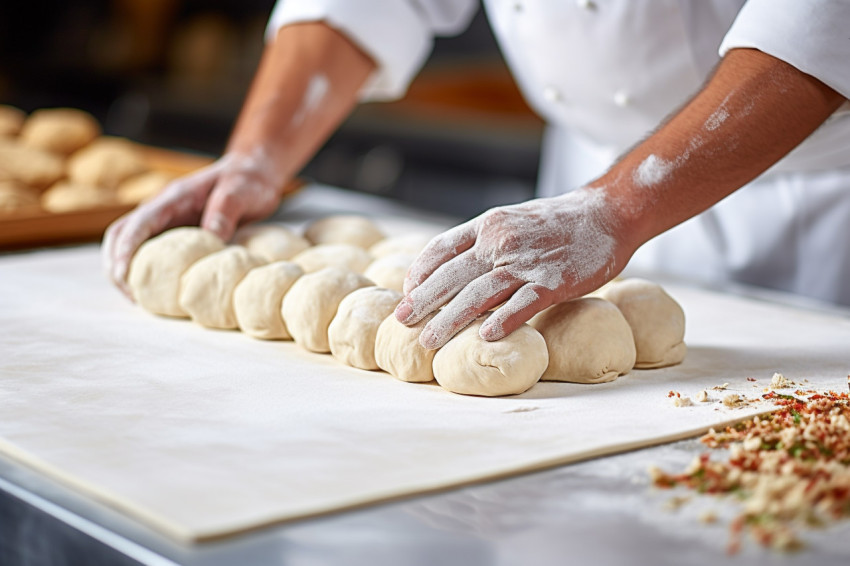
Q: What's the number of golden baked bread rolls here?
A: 7